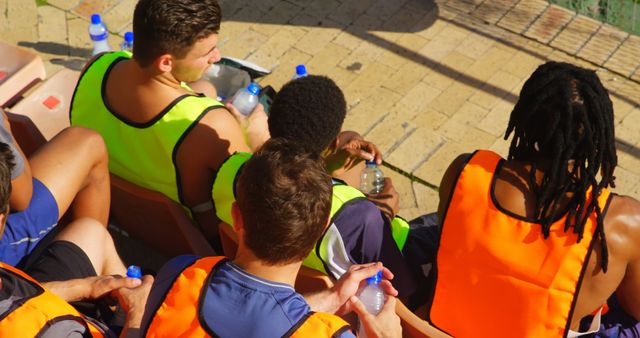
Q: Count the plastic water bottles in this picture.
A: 7